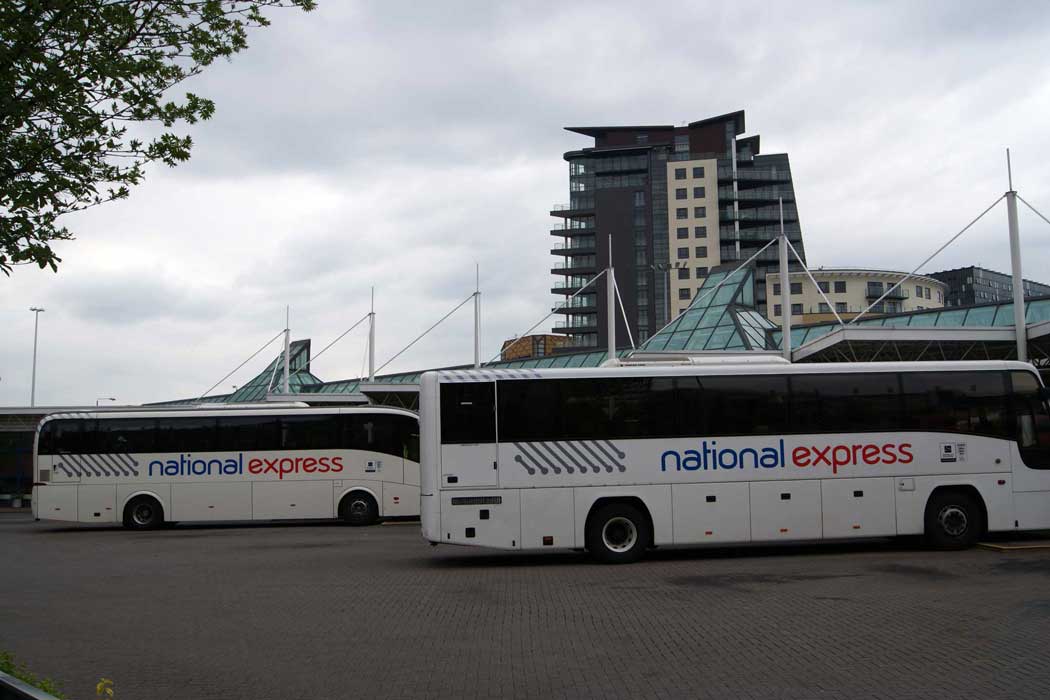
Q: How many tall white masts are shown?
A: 6